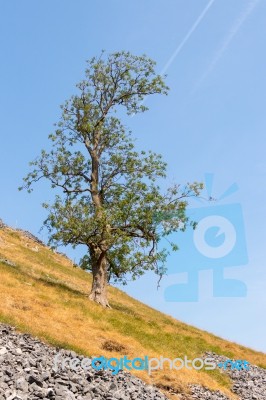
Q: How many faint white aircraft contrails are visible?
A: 2